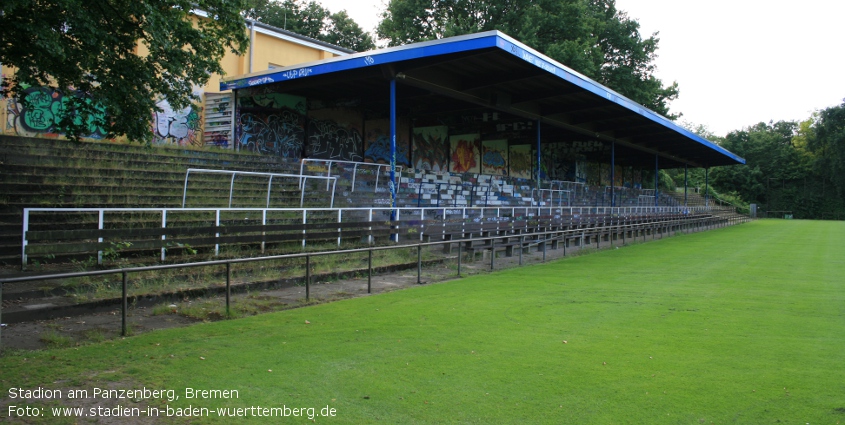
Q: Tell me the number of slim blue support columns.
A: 6